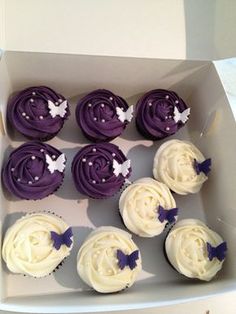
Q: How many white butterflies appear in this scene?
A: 5